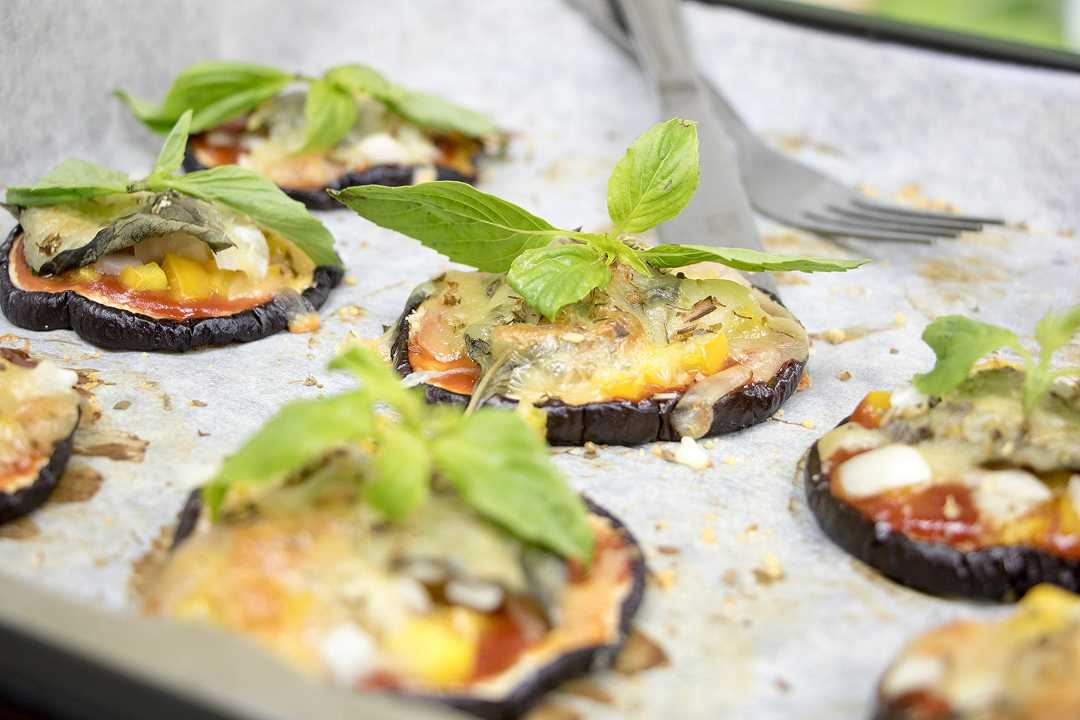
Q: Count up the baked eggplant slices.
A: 7